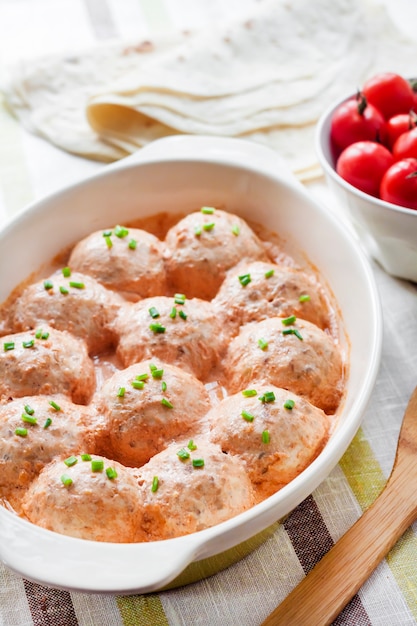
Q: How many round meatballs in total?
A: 12